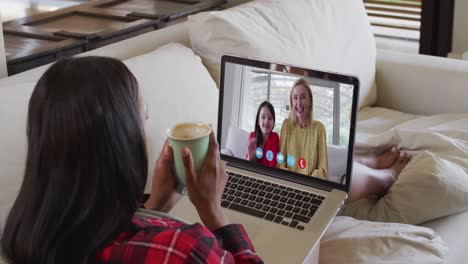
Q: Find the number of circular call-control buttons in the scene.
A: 5